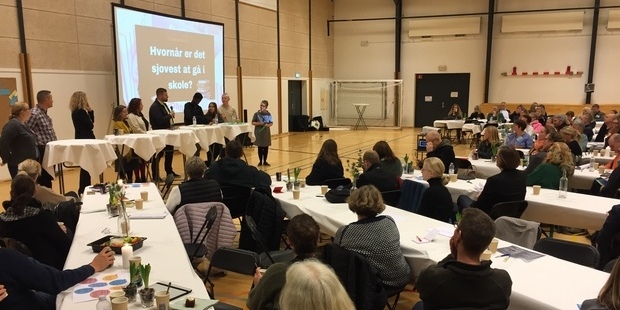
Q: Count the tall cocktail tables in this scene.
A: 6